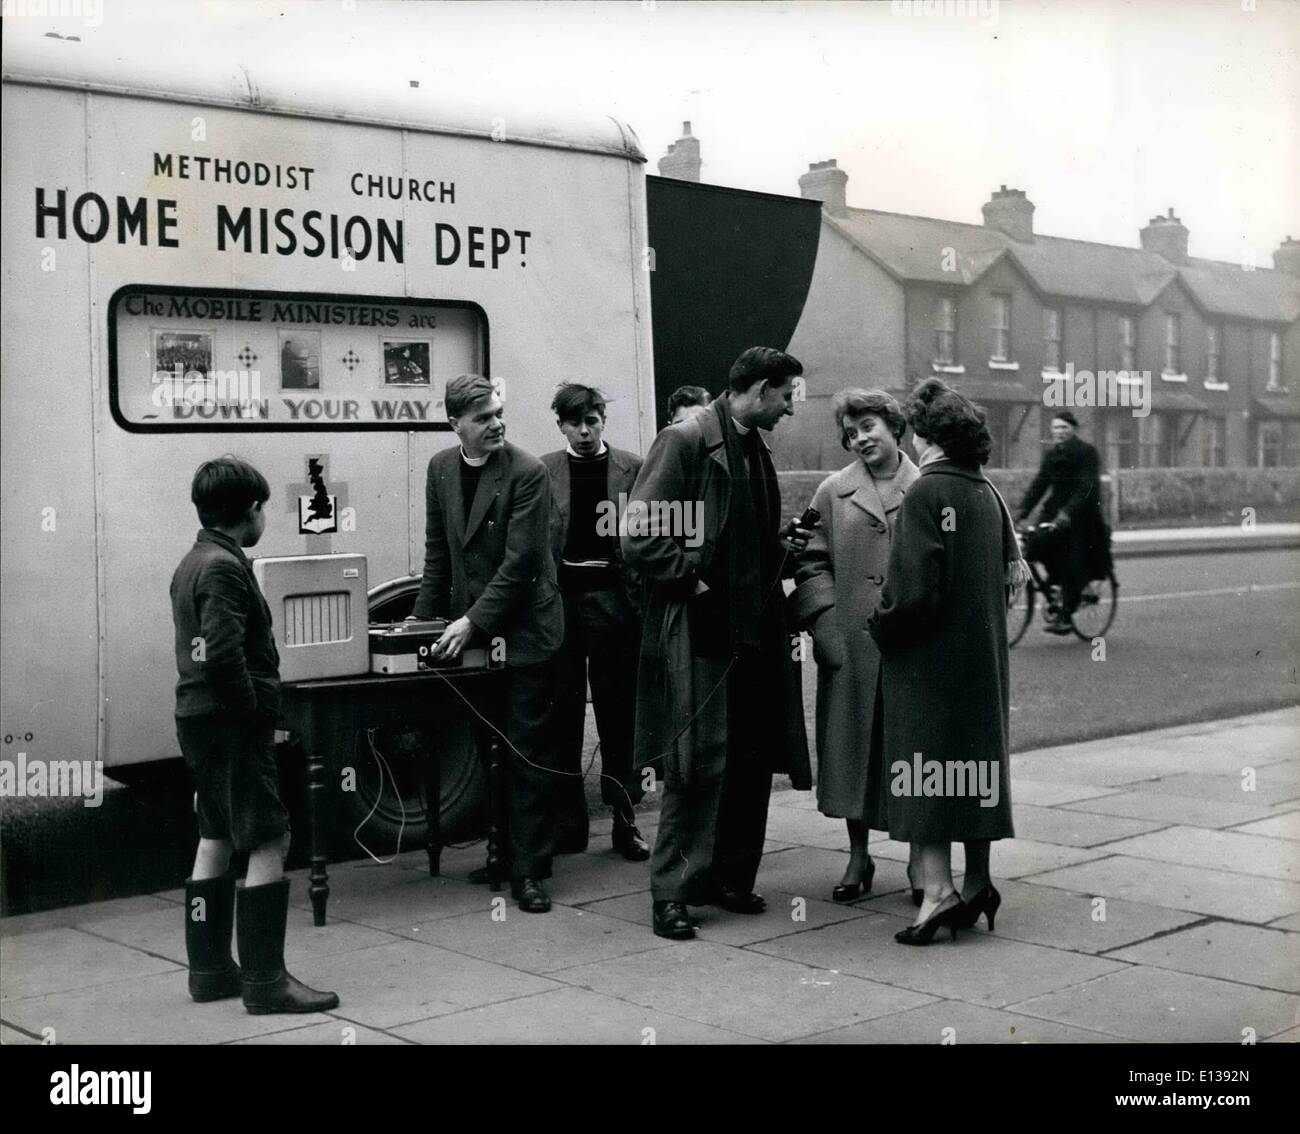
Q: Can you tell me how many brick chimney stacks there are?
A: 5